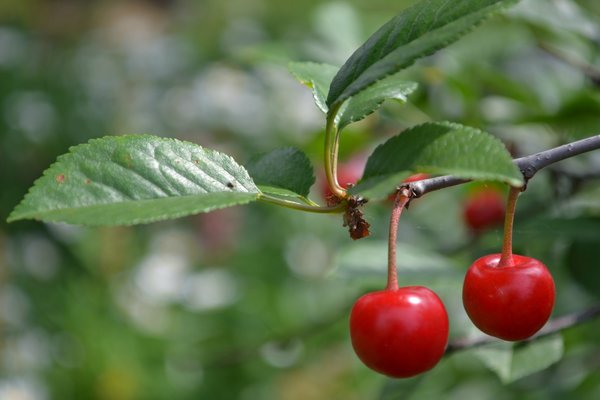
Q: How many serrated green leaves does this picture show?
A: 6